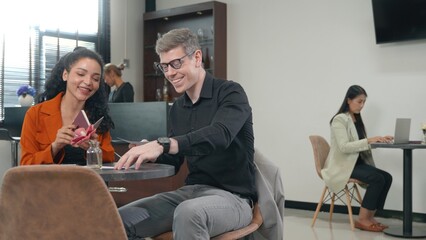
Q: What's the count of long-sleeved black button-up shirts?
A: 1